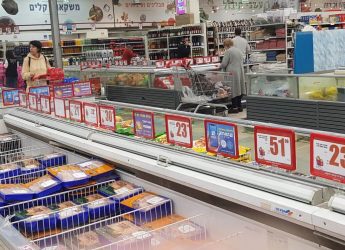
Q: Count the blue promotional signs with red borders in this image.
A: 6